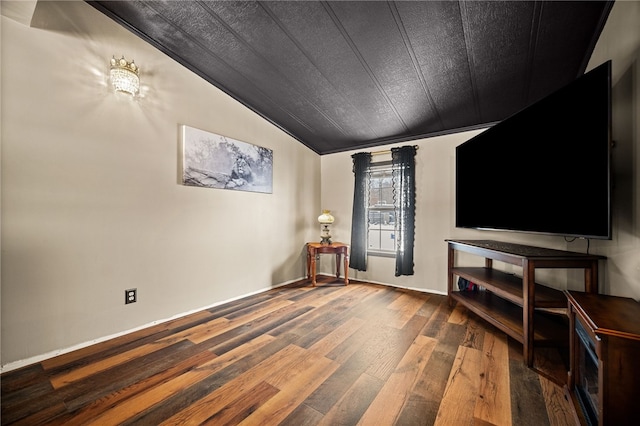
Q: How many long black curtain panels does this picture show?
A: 2